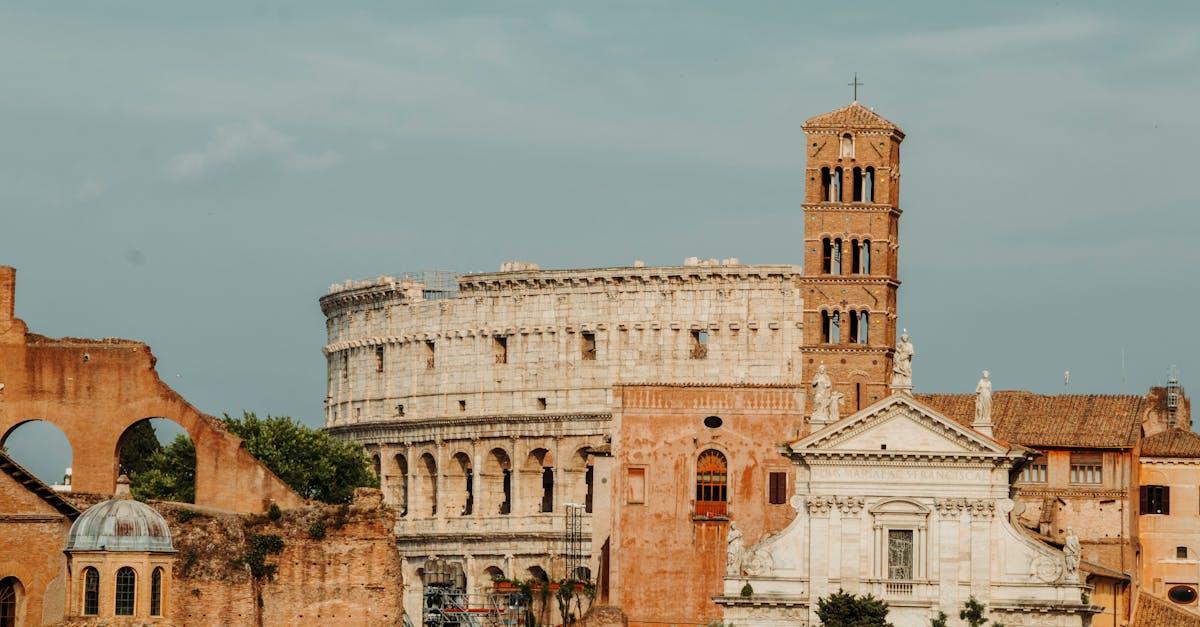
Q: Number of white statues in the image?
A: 5